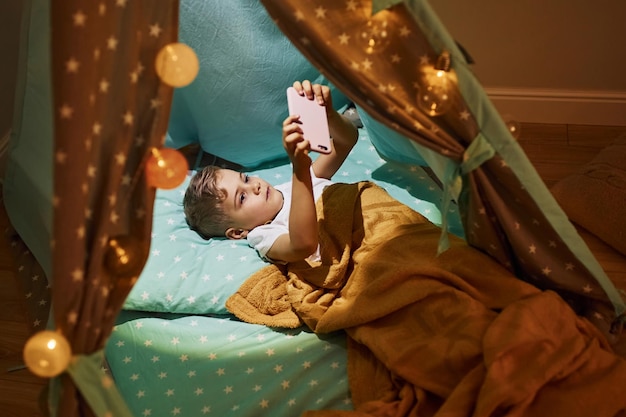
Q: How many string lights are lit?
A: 7